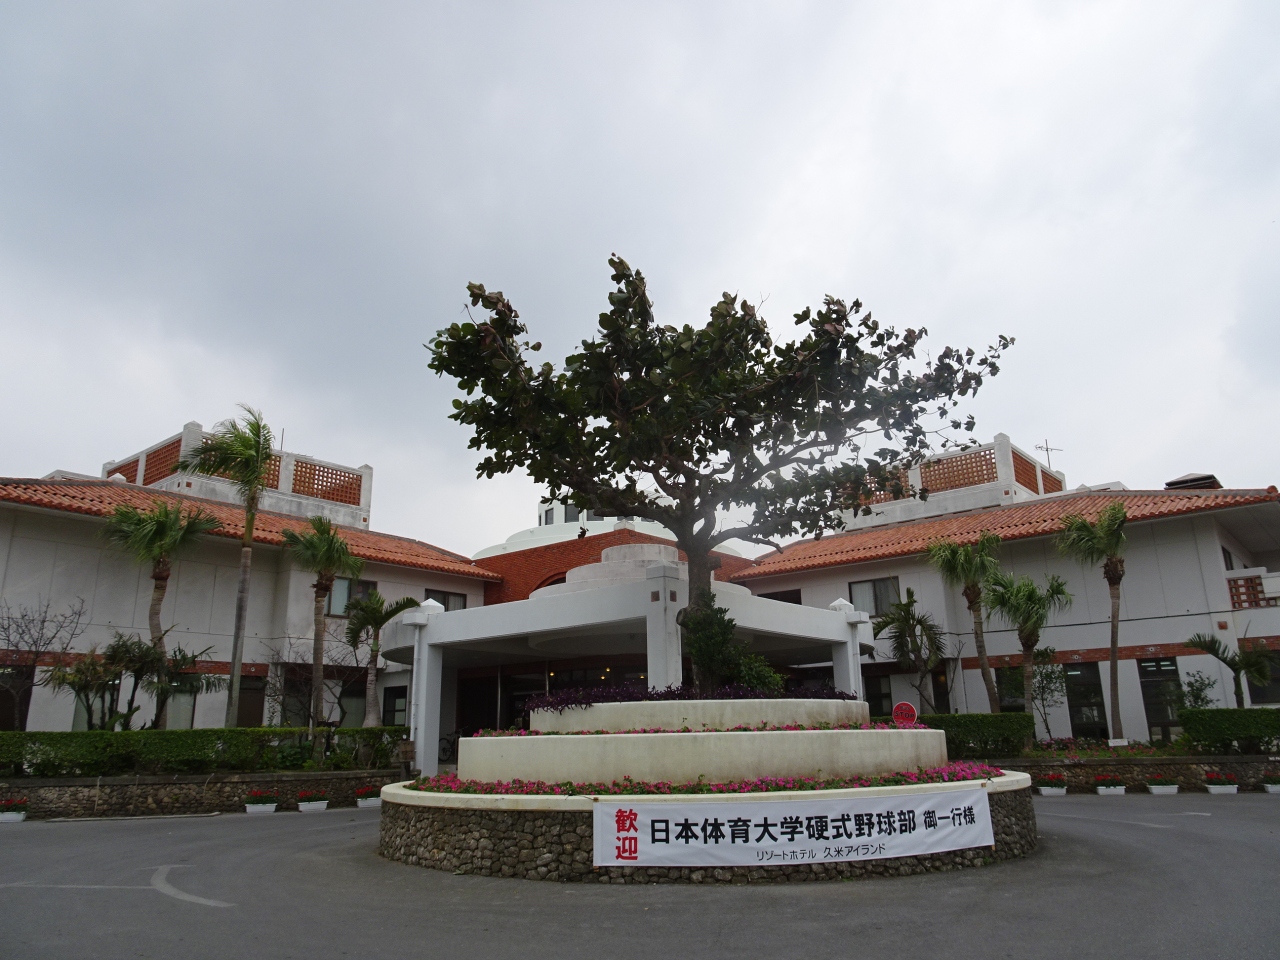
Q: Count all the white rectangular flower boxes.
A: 9